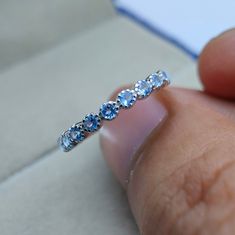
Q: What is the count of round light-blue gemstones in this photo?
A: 8